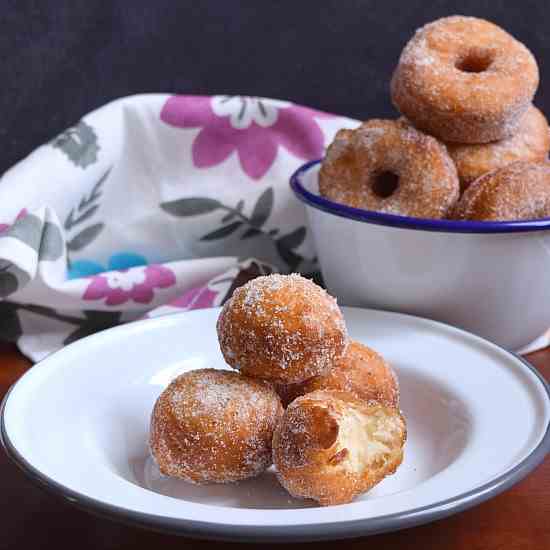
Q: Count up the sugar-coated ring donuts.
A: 4